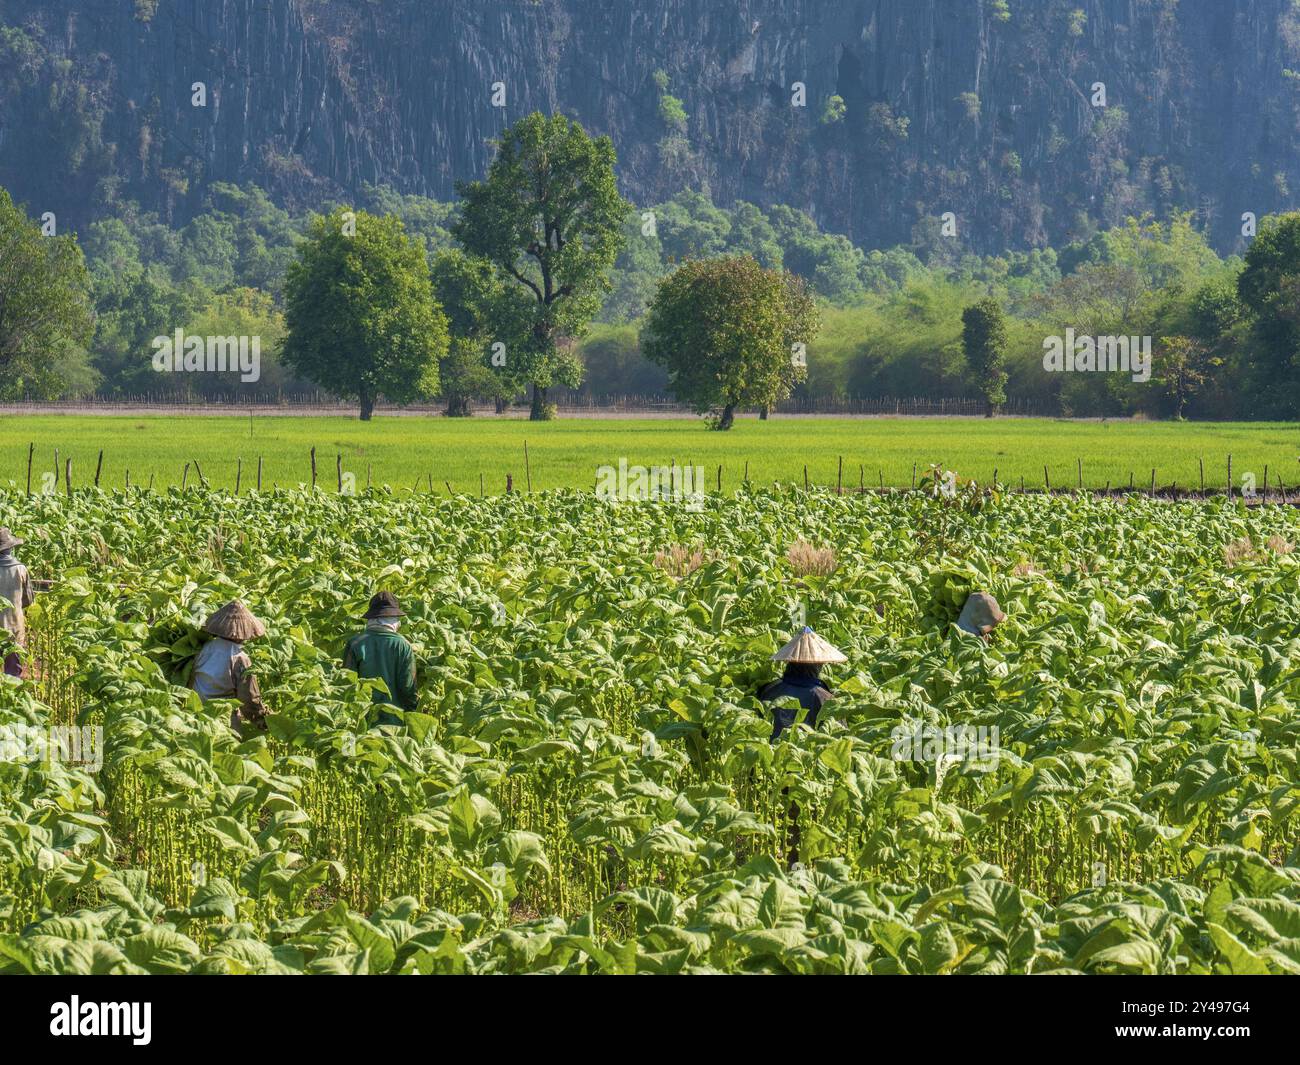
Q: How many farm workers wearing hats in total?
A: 5